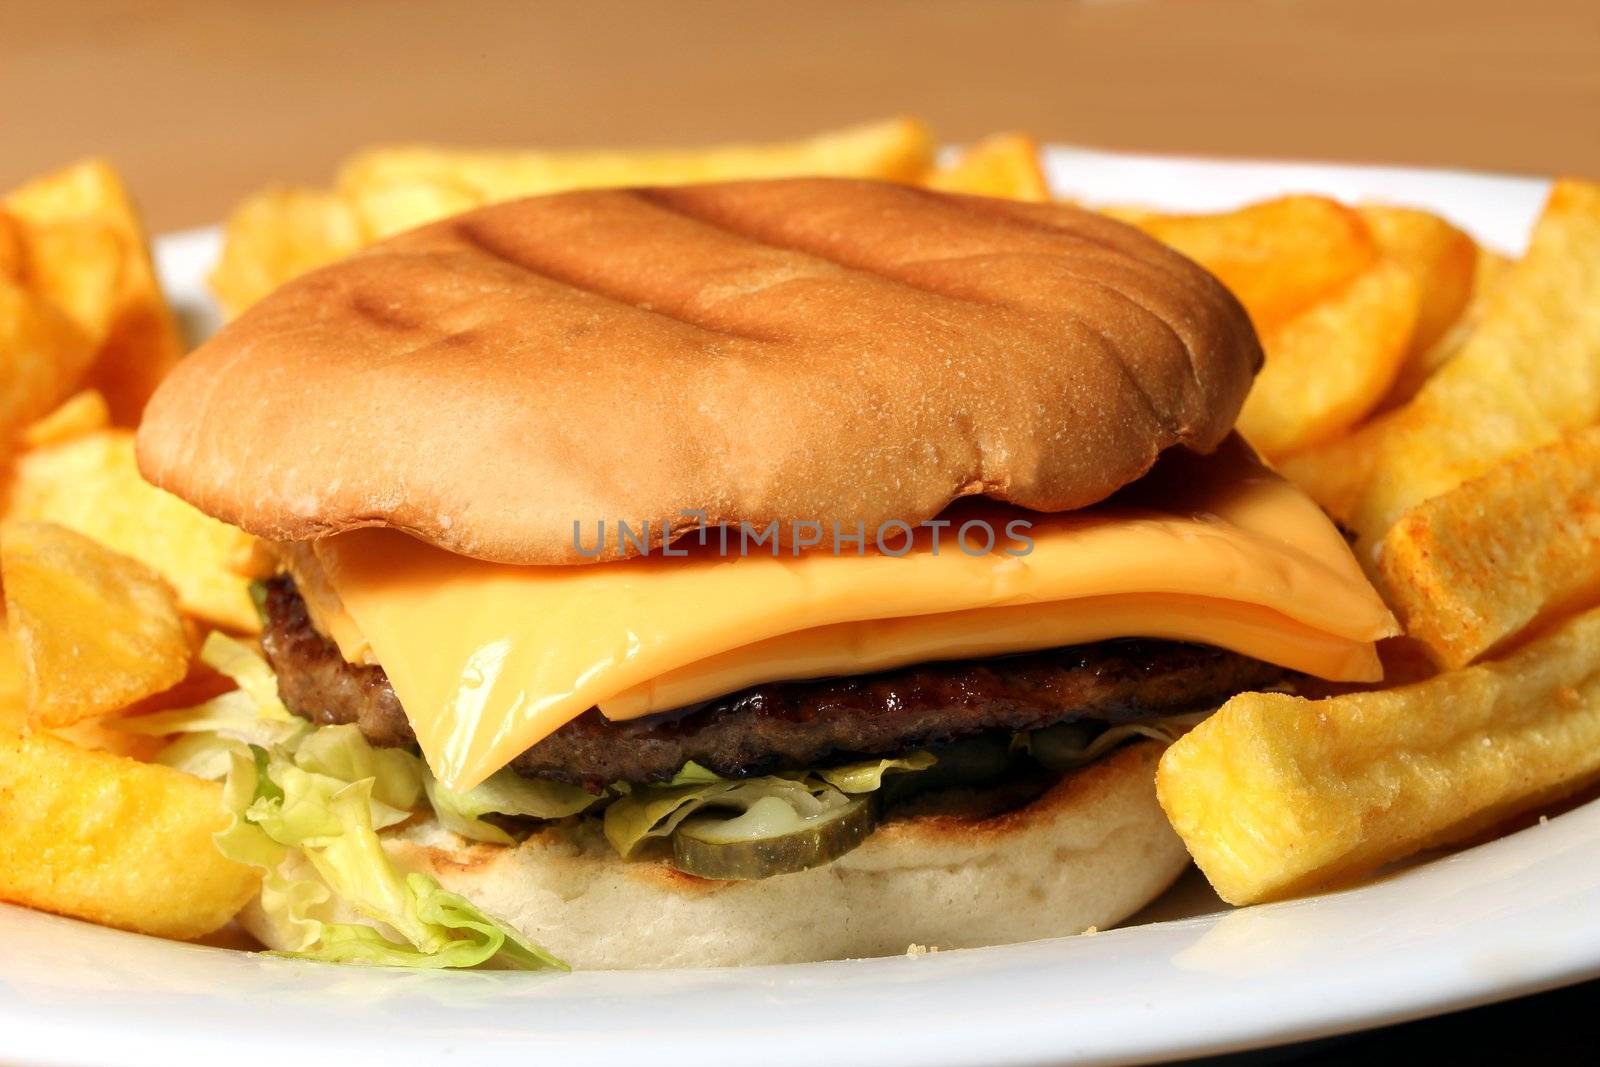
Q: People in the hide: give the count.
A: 0